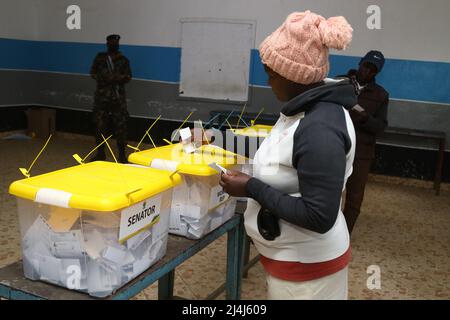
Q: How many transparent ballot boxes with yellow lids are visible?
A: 3